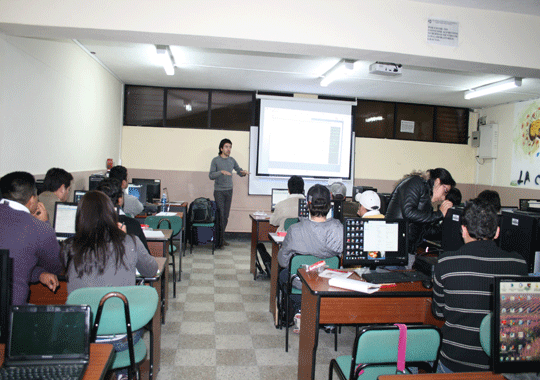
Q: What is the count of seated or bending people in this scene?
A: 13